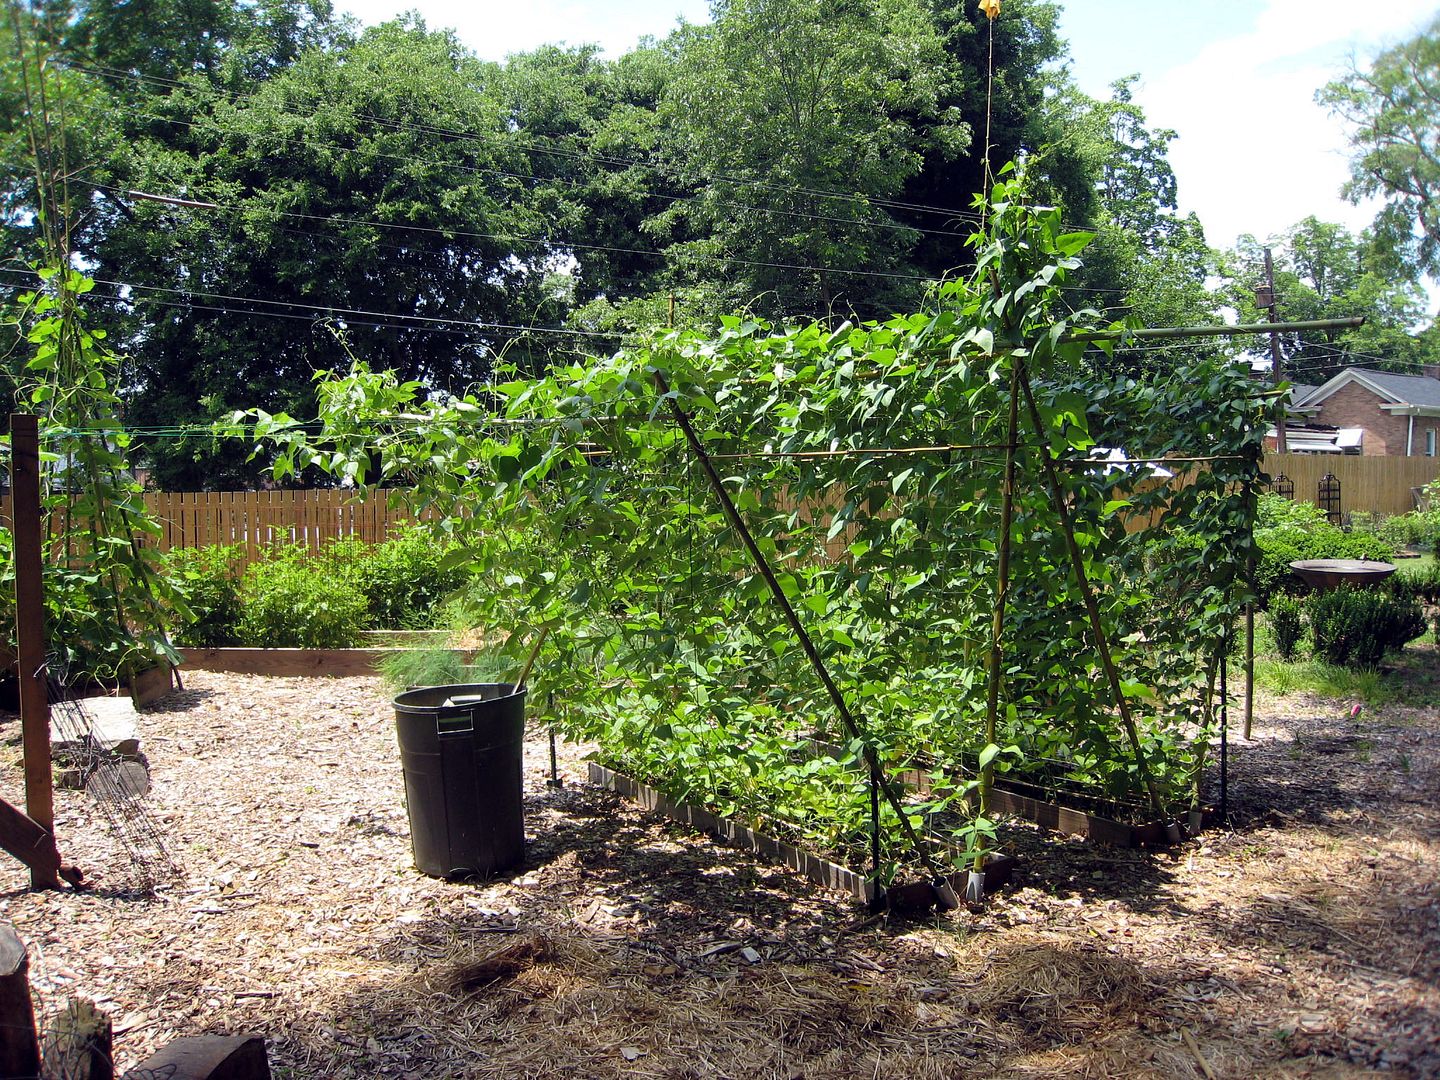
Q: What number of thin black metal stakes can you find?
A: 3